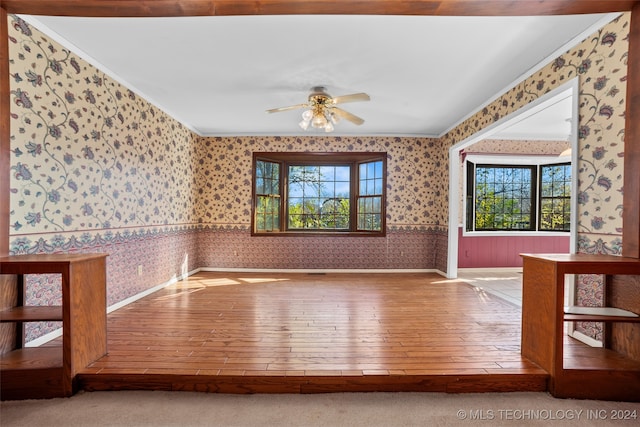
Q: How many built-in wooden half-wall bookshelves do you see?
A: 2